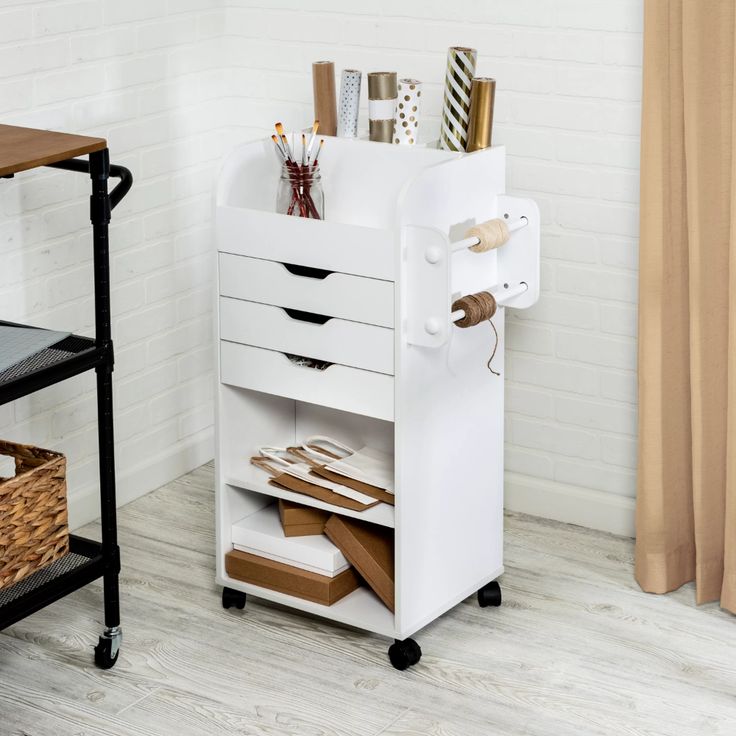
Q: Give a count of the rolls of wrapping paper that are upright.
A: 6